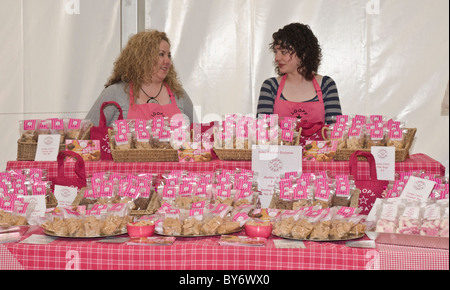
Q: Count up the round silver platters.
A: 3